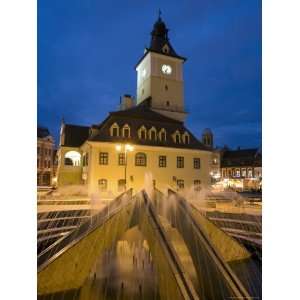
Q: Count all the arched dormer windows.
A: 7